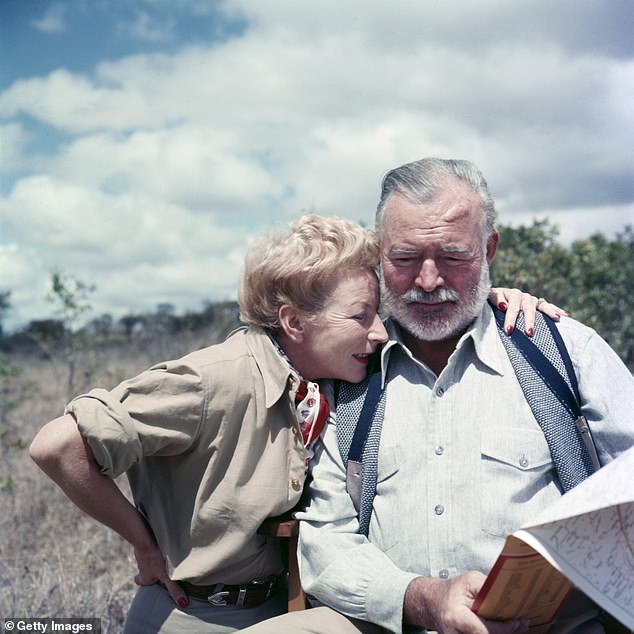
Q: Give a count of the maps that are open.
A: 1